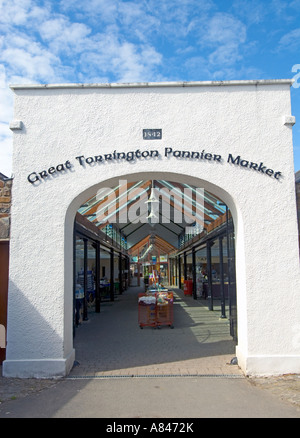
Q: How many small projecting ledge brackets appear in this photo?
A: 2